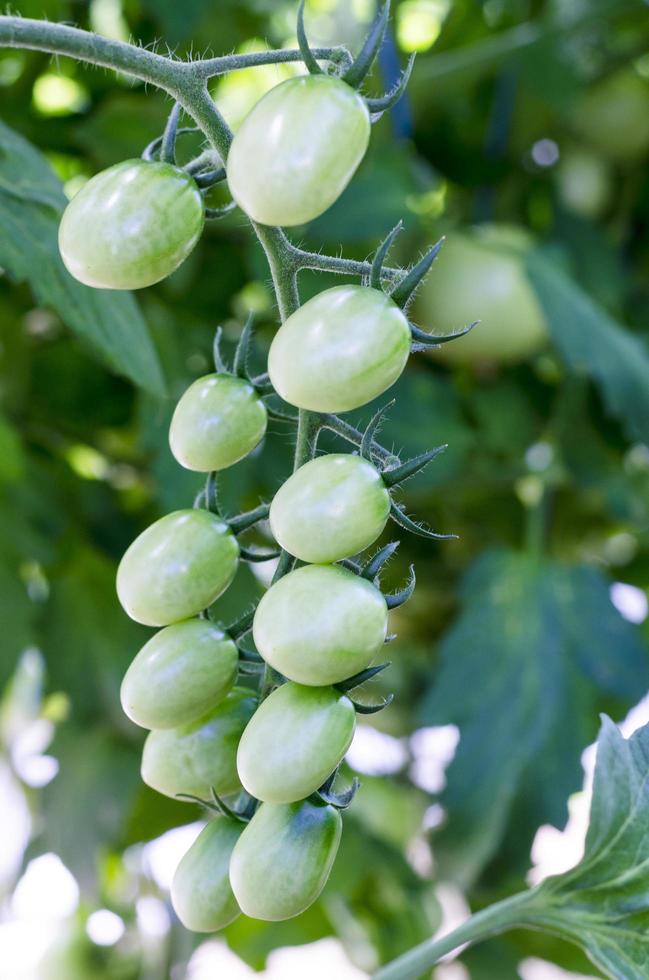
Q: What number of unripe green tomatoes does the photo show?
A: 12